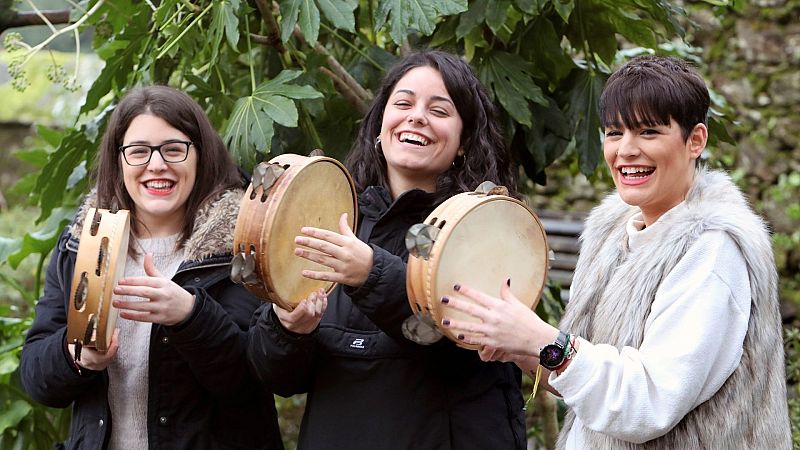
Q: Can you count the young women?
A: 3